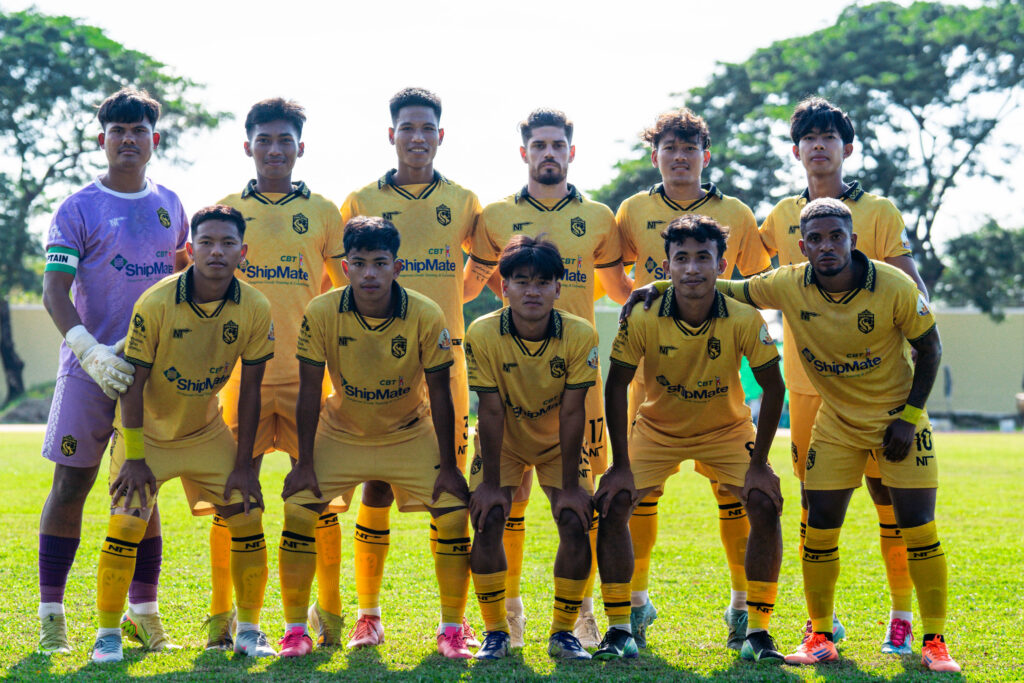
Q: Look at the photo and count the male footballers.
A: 11